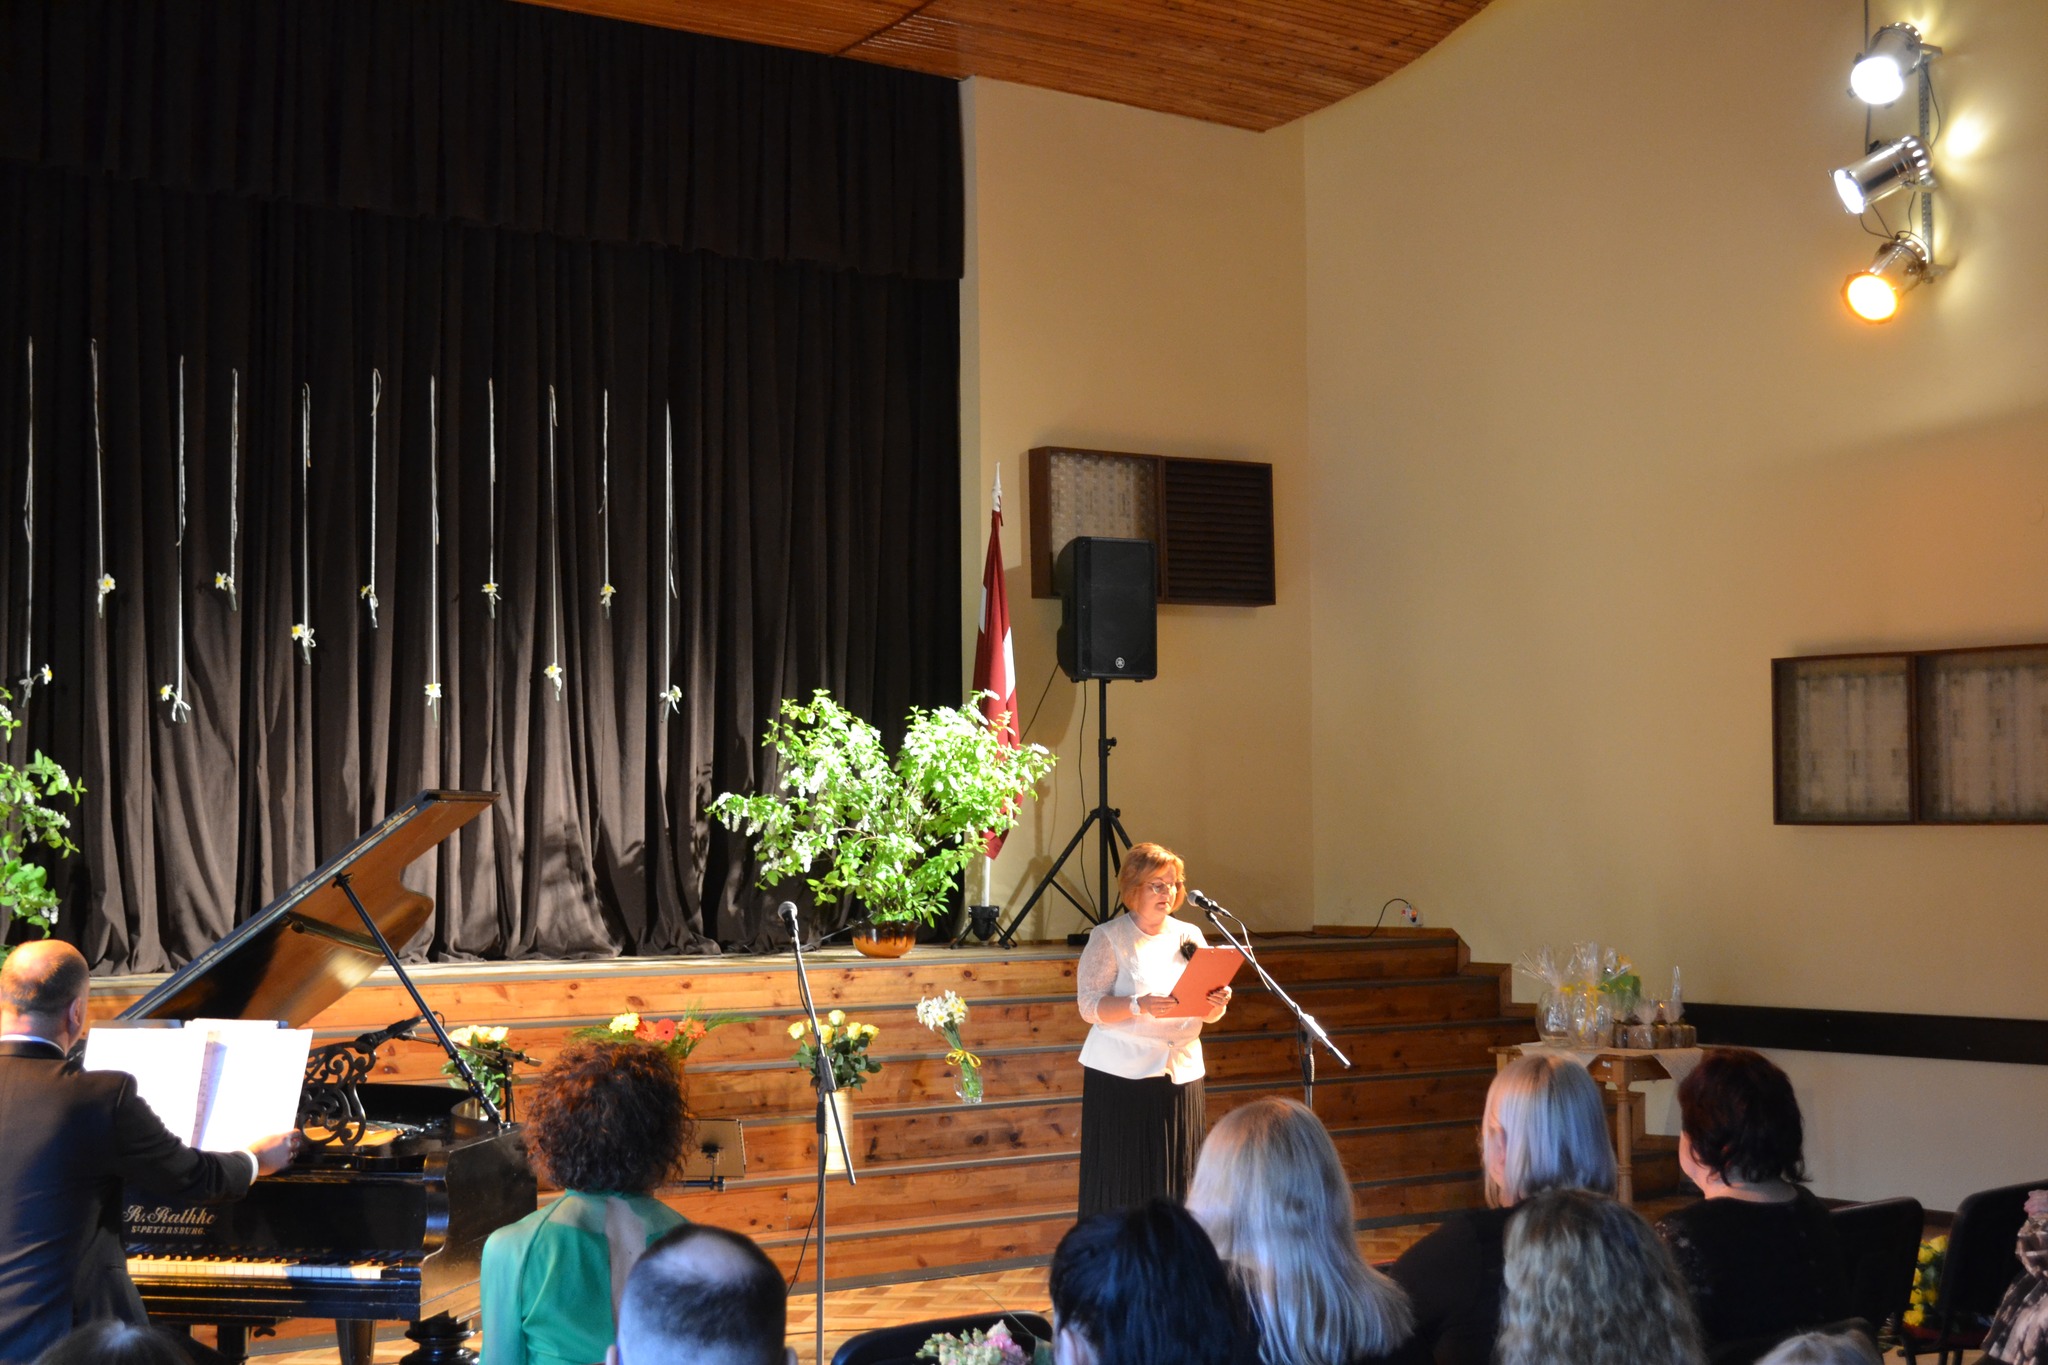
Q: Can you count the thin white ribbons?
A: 11